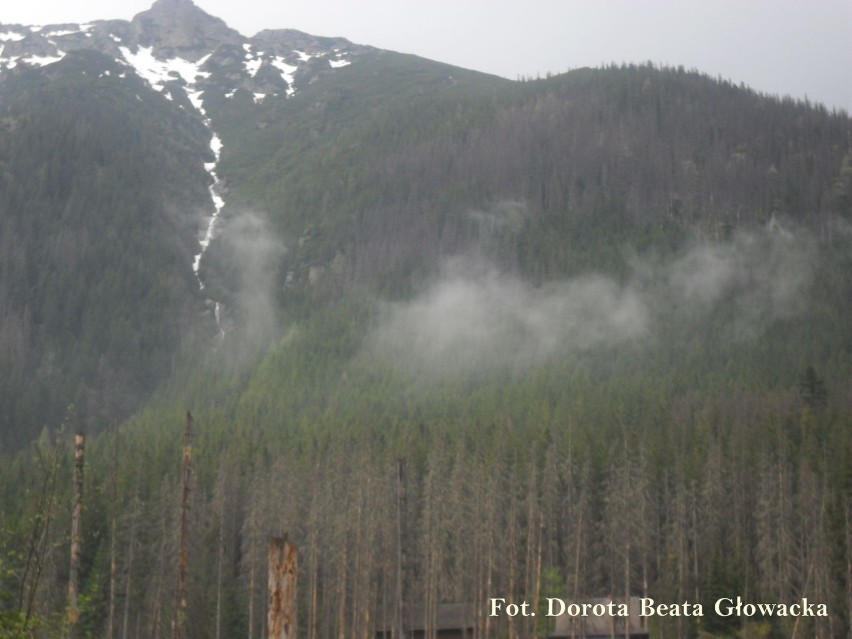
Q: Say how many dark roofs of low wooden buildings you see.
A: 2